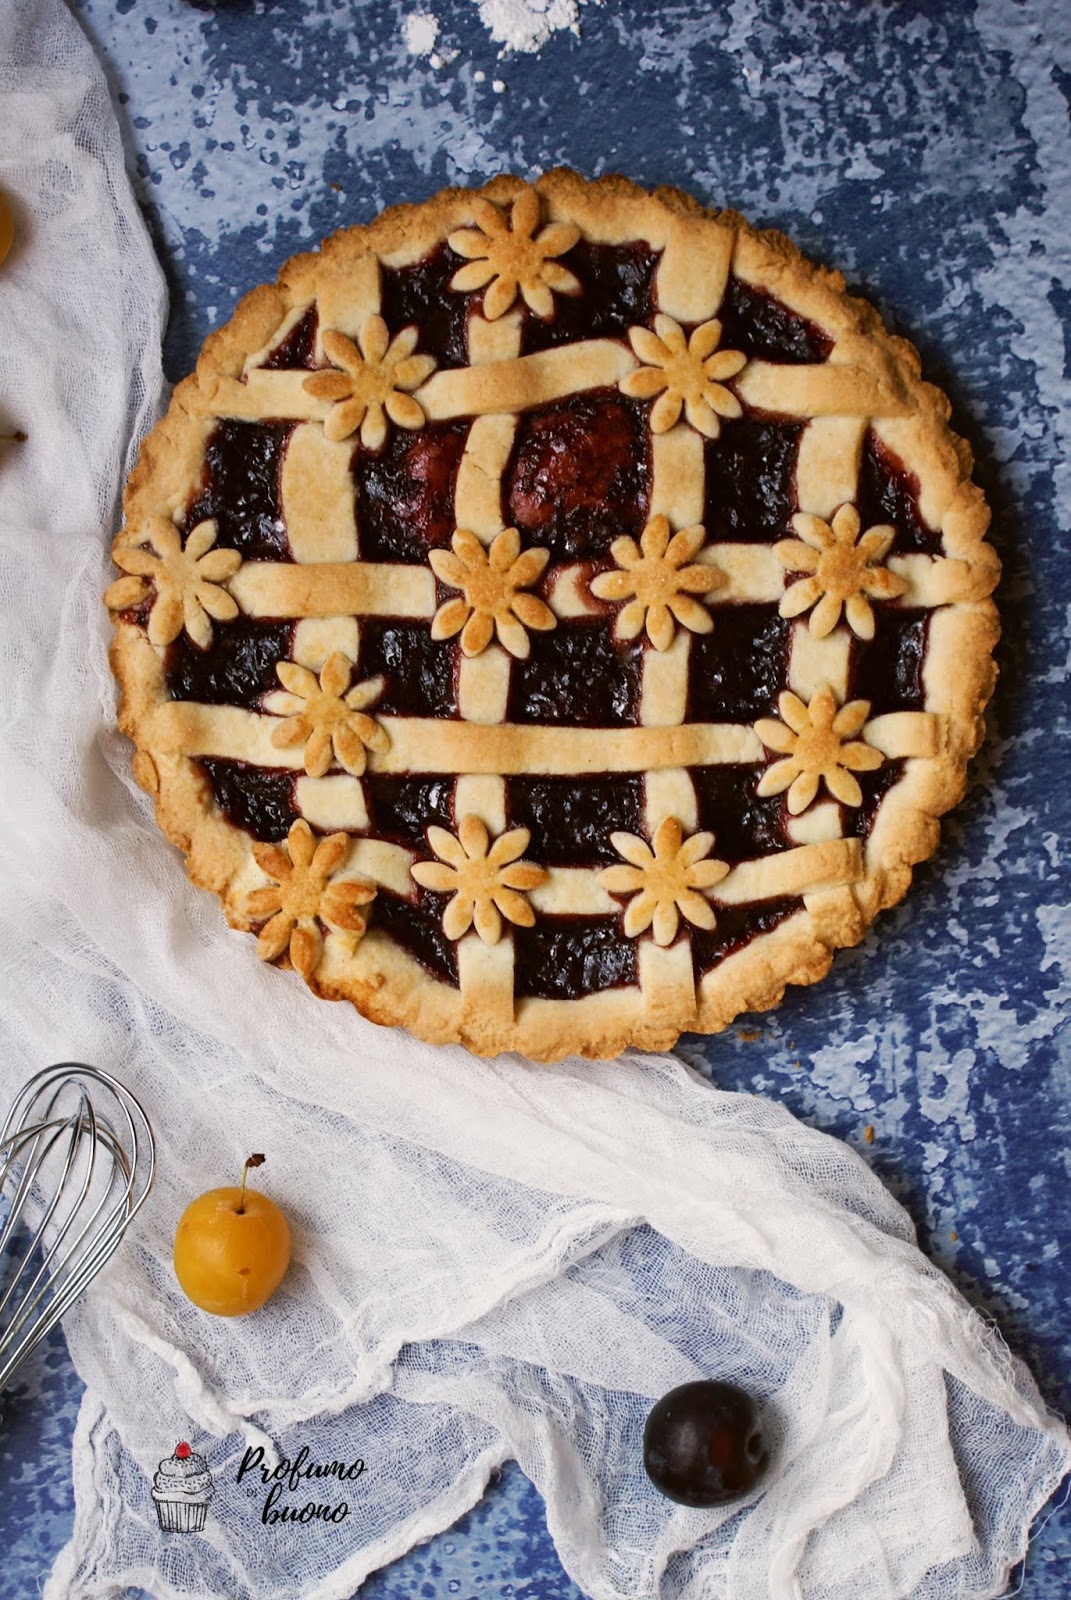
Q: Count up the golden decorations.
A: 12